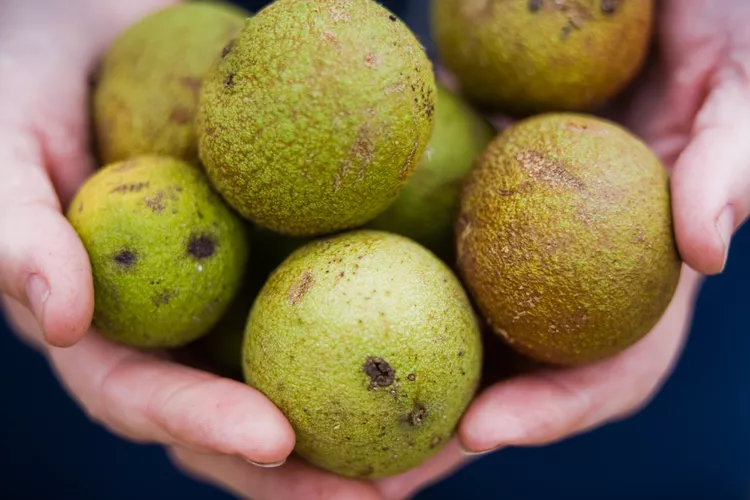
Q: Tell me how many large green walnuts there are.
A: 7